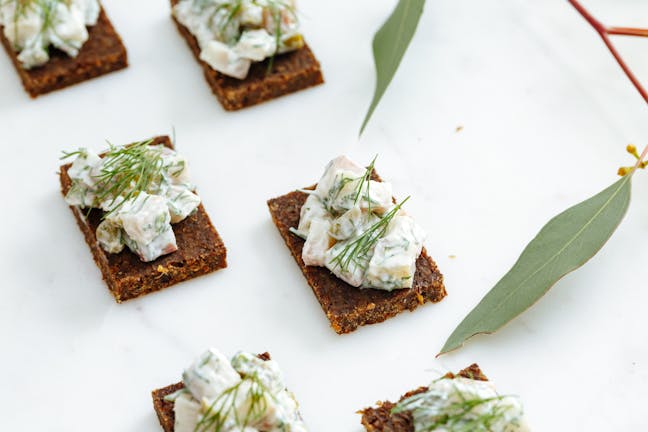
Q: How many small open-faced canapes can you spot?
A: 6